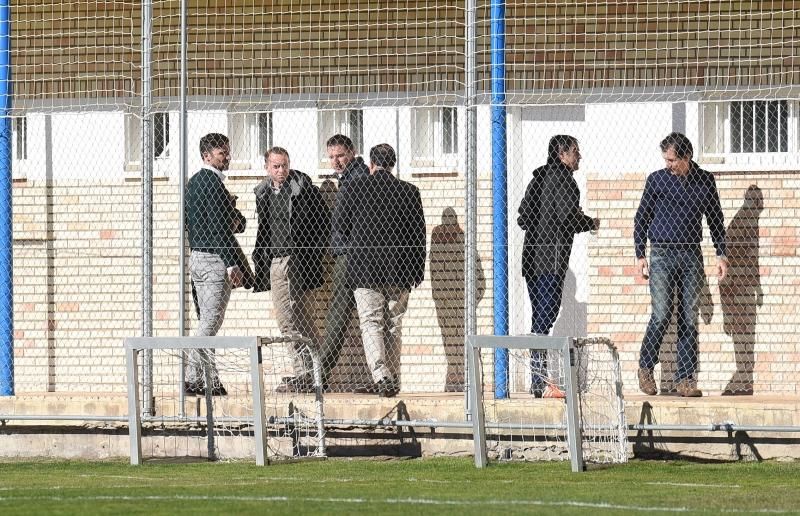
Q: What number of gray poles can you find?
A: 3